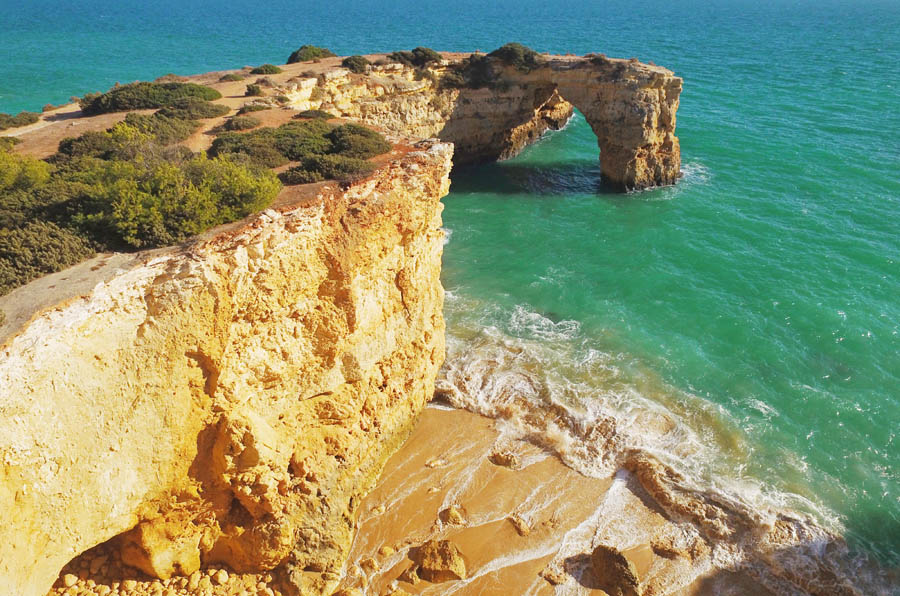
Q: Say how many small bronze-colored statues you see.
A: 0